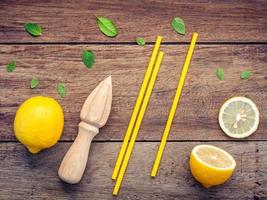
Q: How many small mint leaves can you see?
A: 10